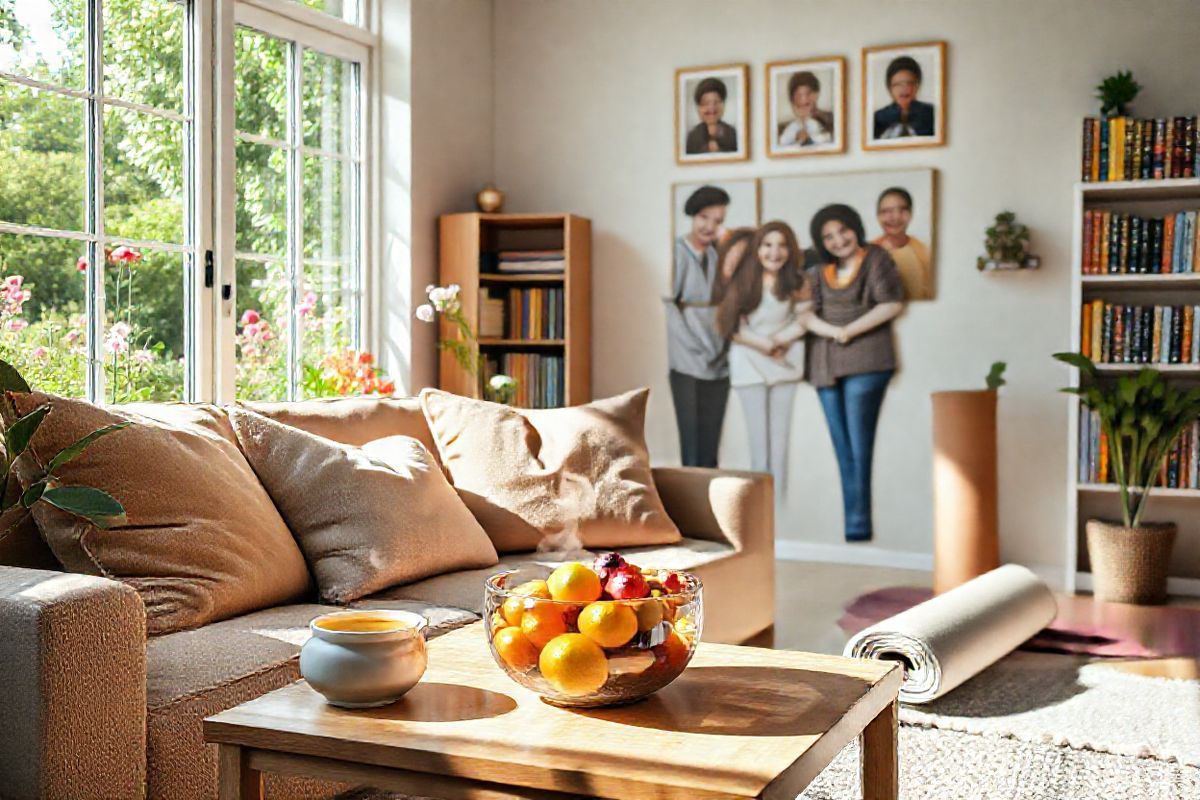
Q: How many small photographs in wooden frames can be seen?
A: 3